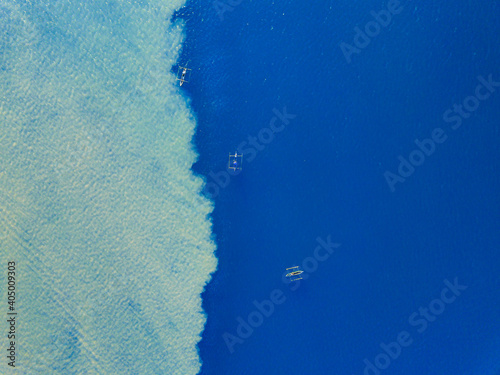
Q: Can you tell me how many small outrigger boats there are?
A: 3